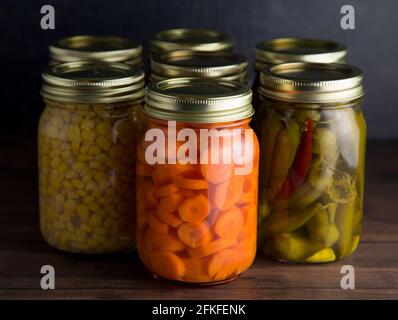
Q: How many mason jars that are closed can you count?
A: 7